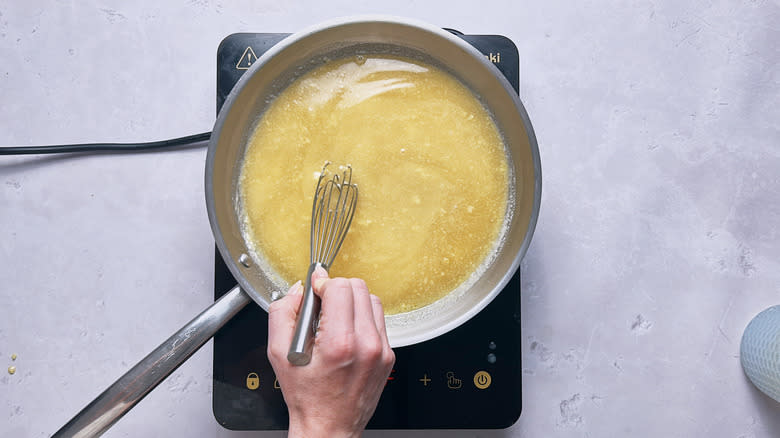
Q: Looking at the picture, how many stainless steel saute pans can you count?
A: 1